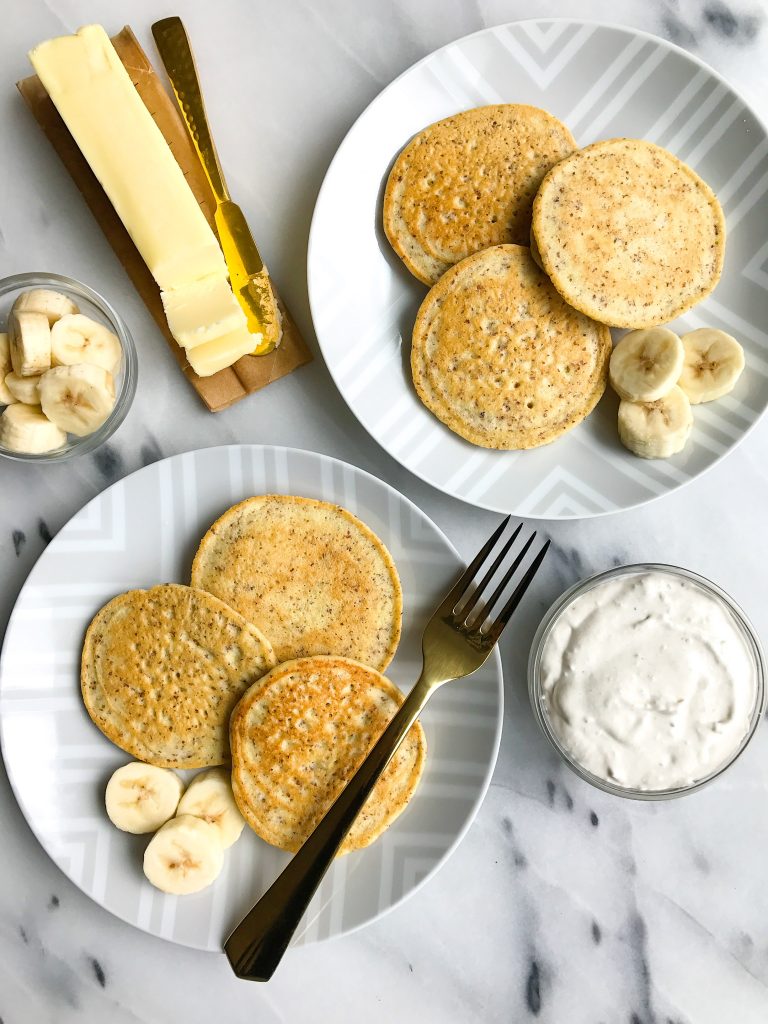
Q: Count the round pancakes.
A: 6